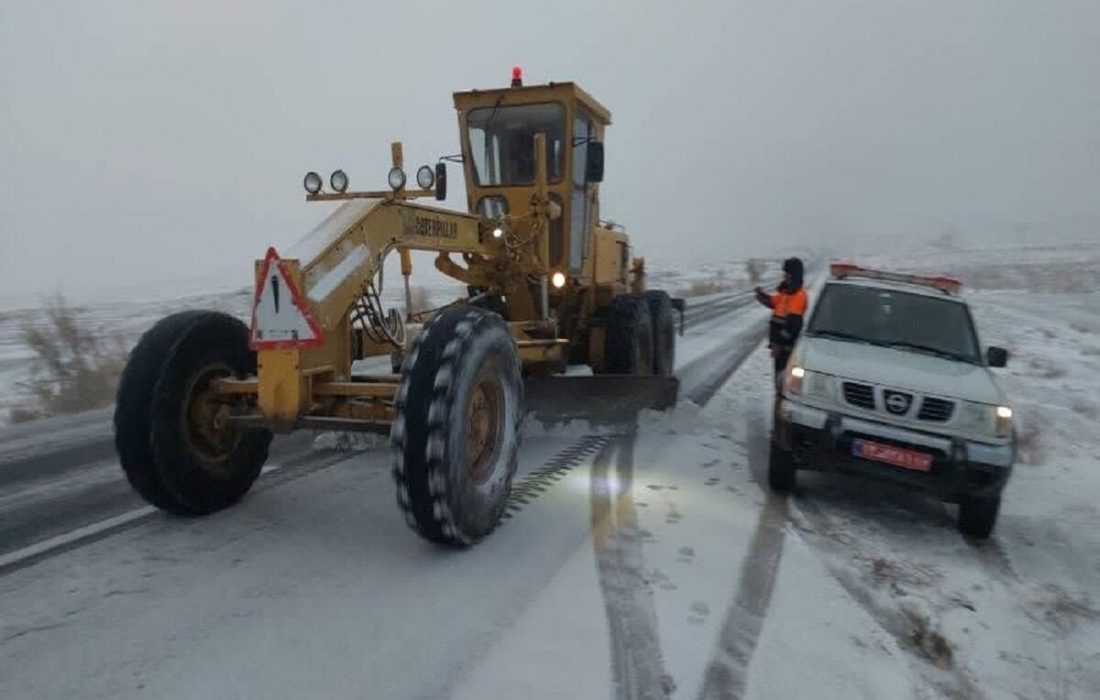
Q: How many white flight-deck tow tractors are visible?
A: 0